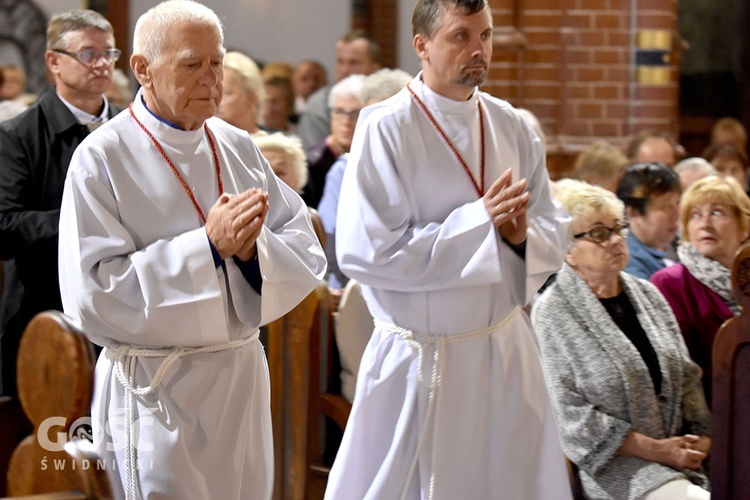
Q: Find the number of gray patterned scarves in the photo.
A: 1